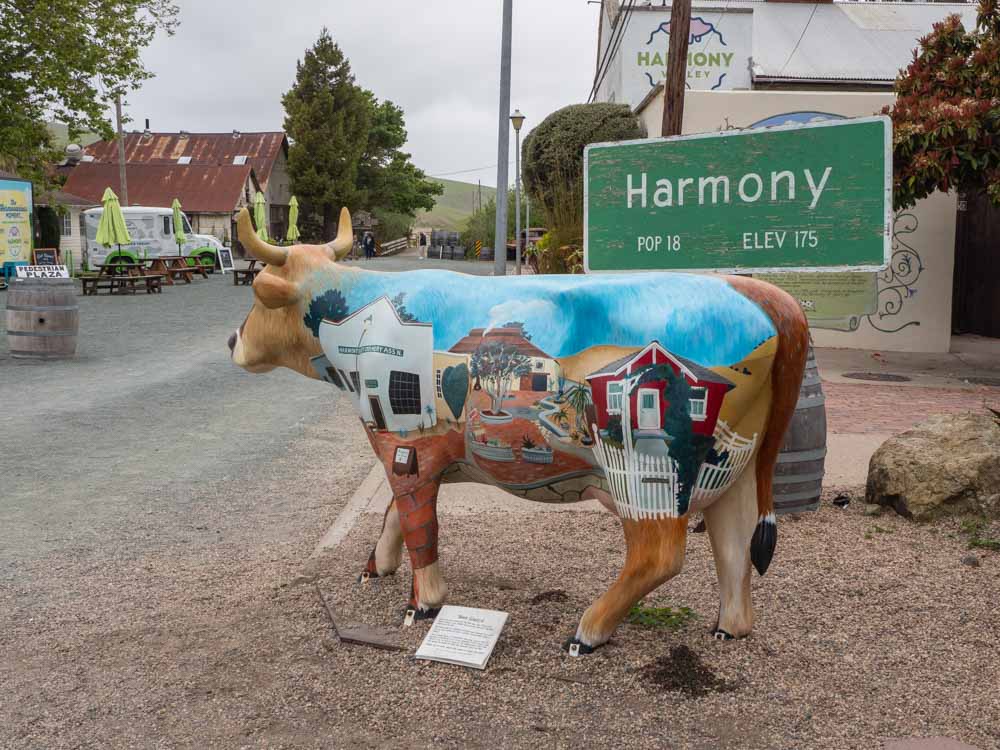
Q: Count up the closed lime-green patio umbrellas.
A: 4